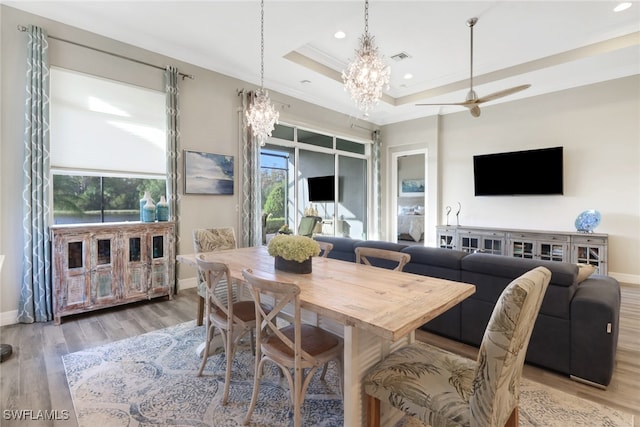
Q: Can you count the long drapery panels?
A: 4